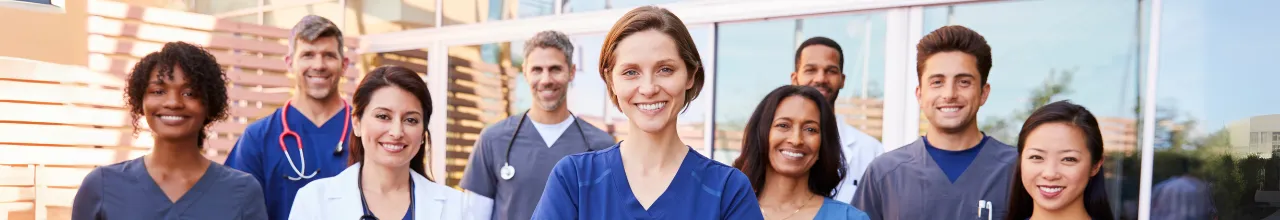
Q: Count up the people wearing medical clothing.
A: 9